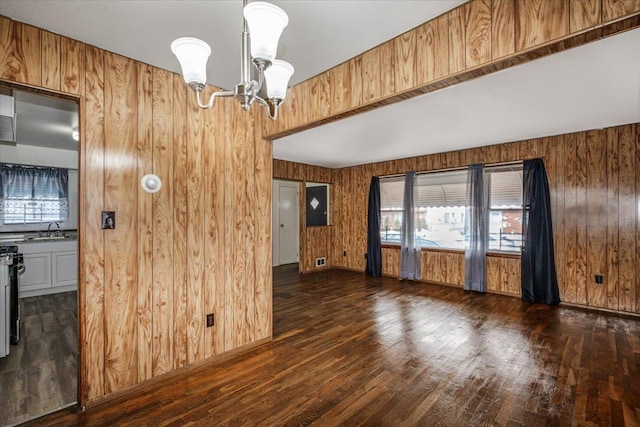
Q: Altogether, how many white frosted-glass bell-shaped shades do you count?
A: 3